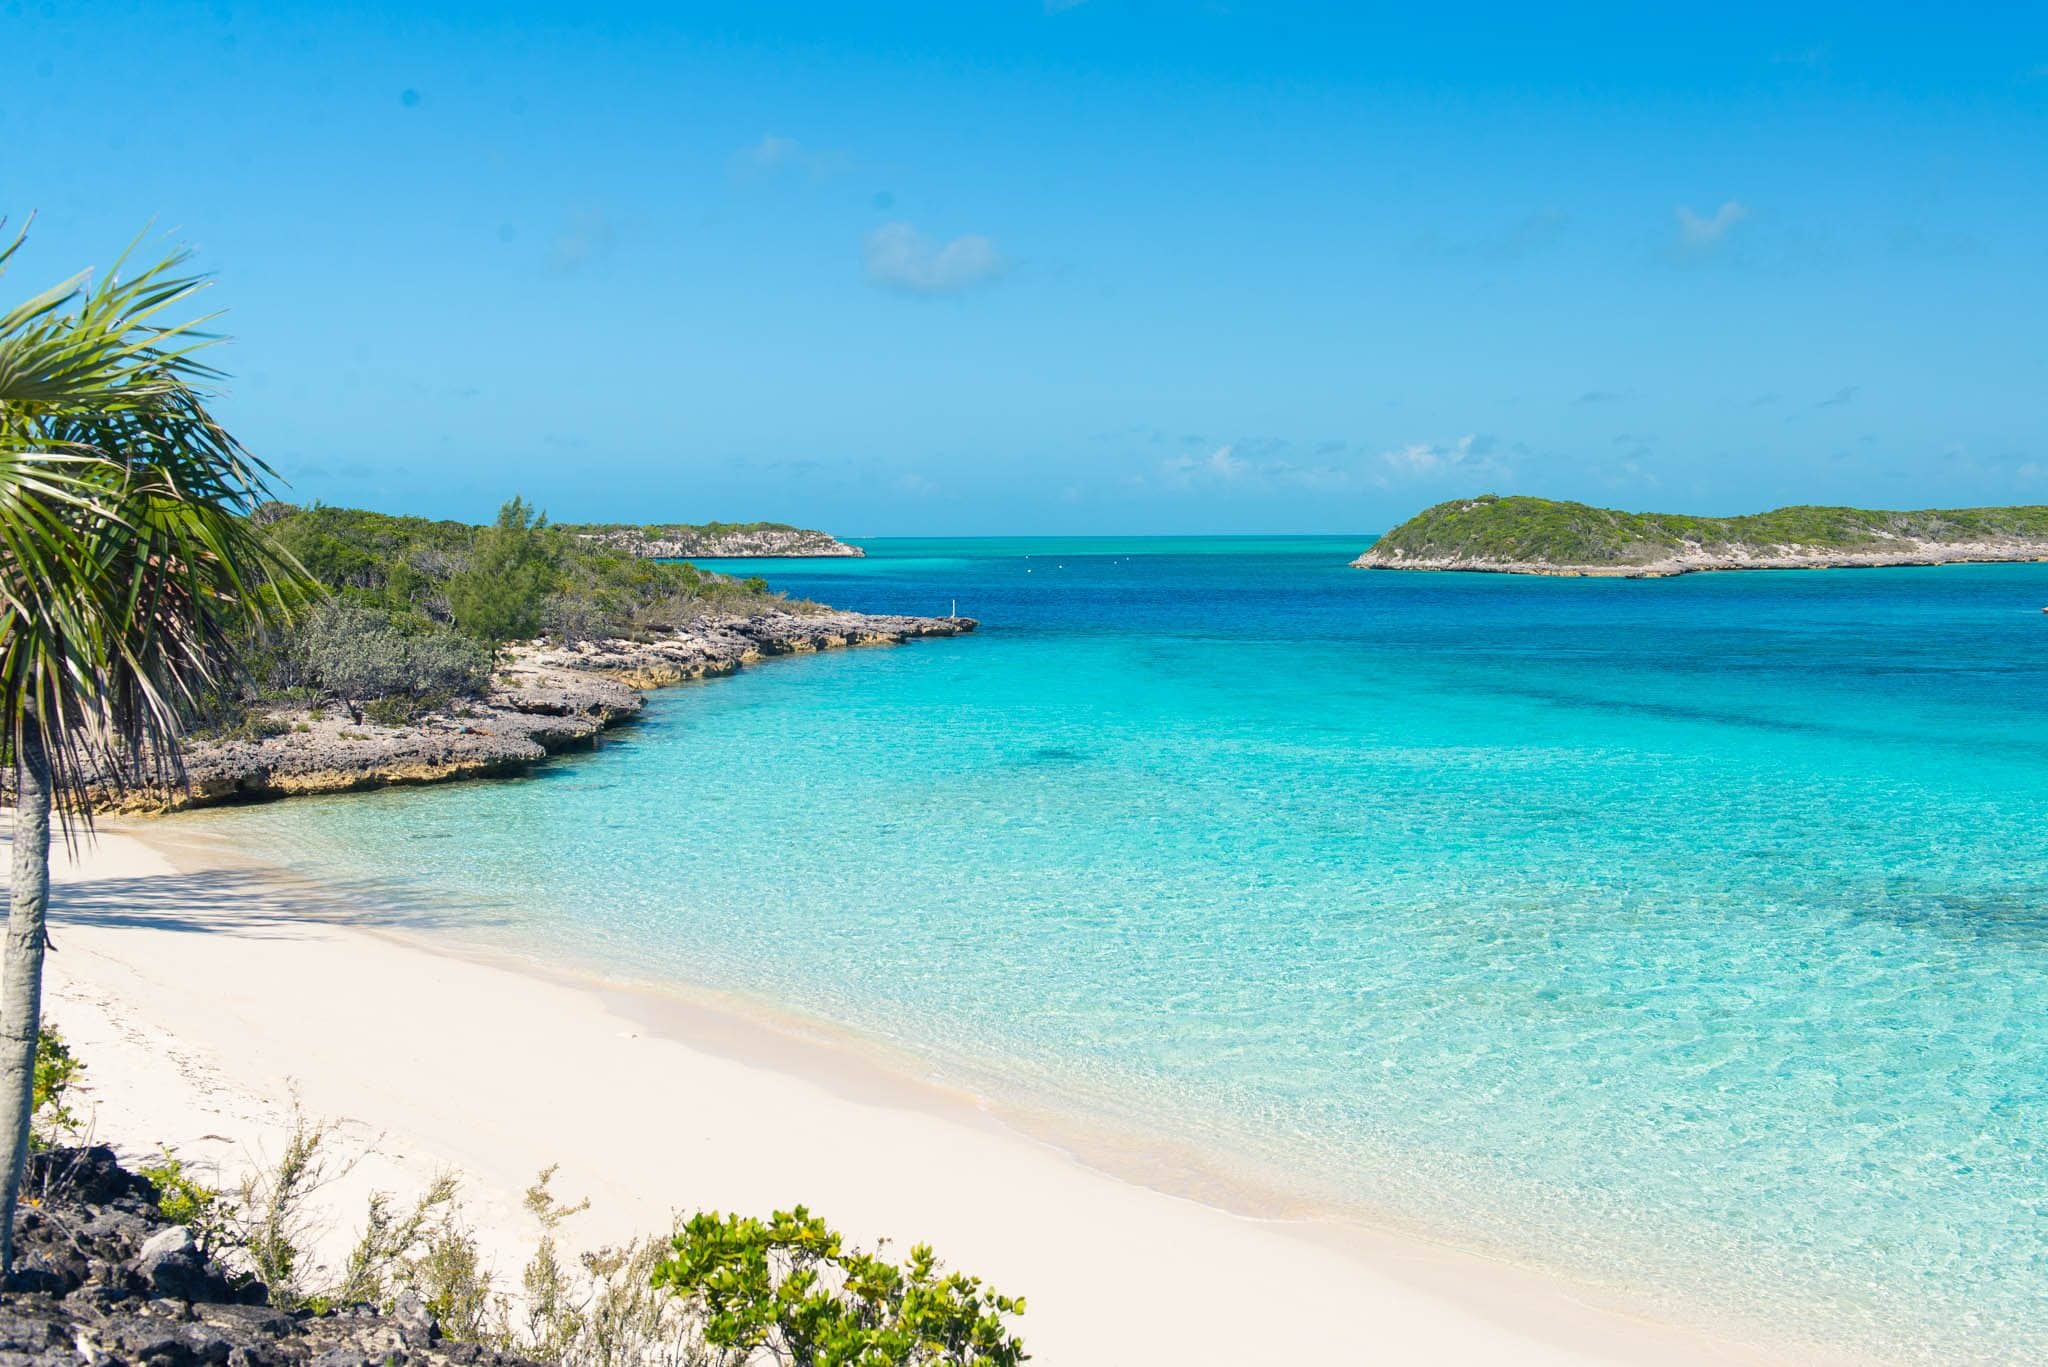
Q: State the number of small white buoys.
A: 5